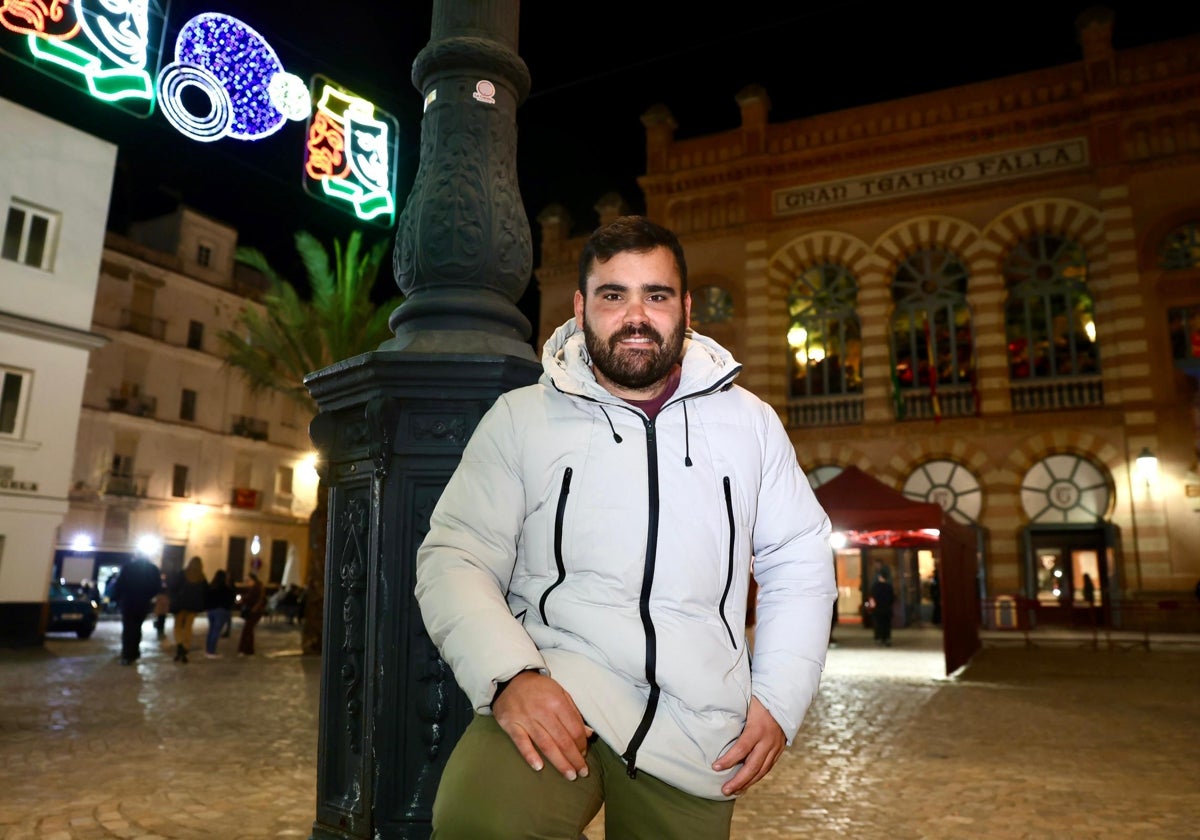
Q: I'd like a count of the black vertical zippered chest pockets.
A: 2